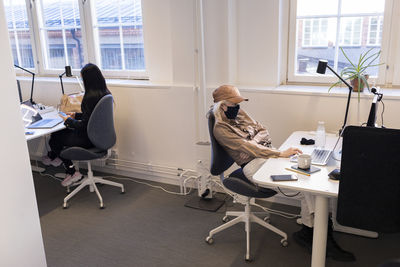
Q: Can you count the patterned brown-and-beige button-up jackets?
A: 1